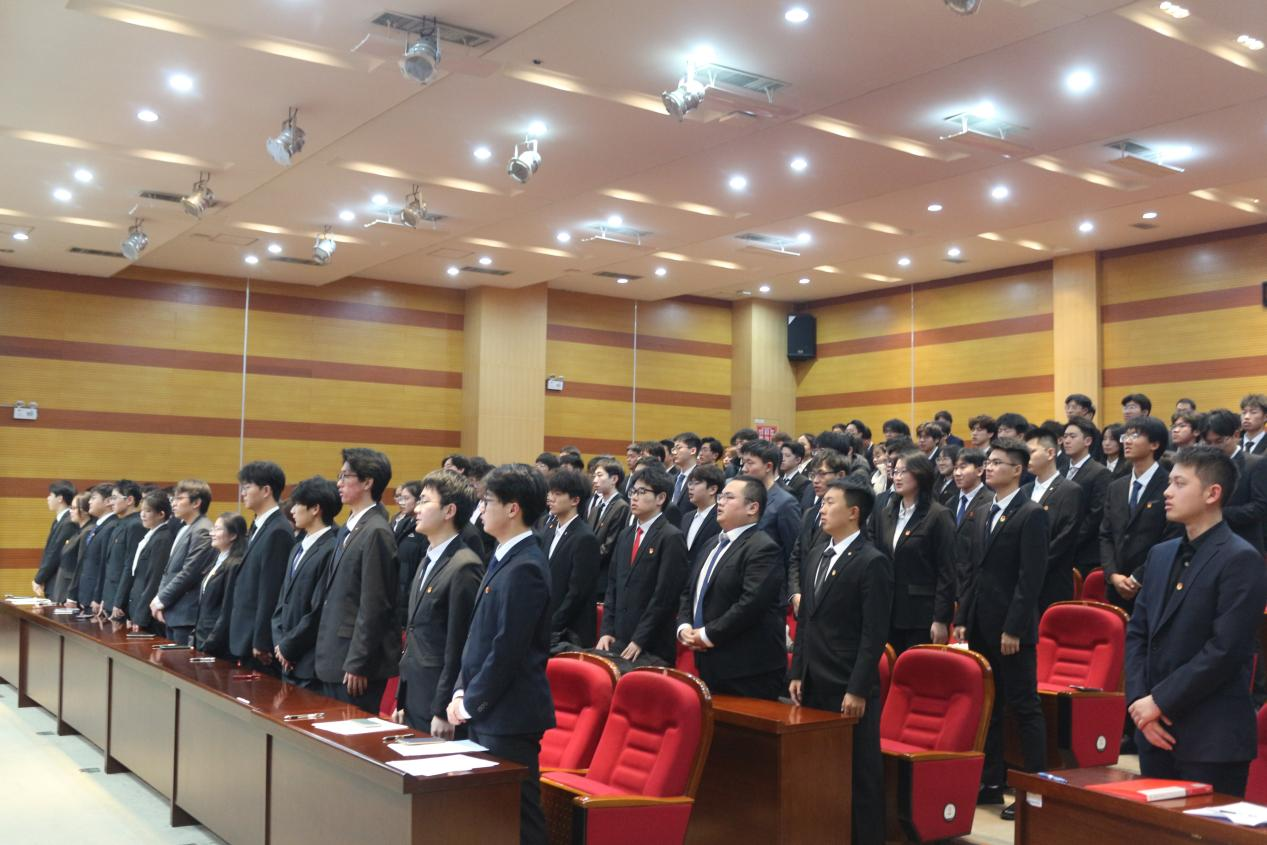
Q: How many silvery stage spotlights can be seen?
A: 9